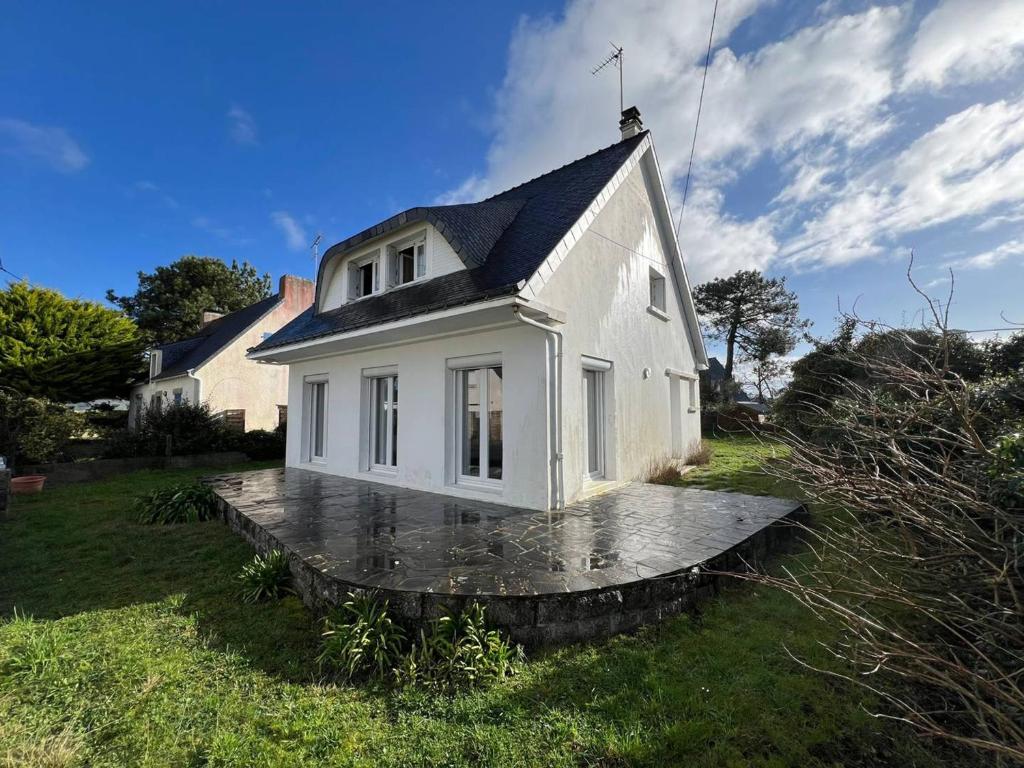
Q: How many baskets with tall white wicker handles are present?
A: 0